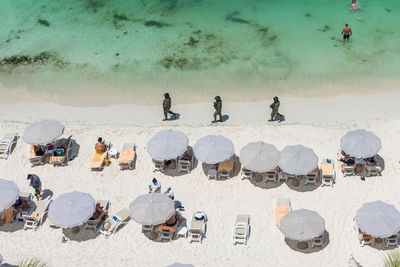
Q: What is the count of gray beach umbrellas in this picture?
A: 11